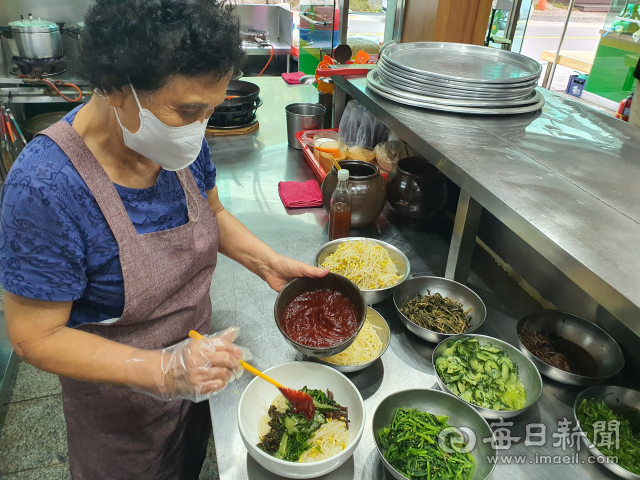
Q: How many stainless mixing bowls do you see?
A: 7